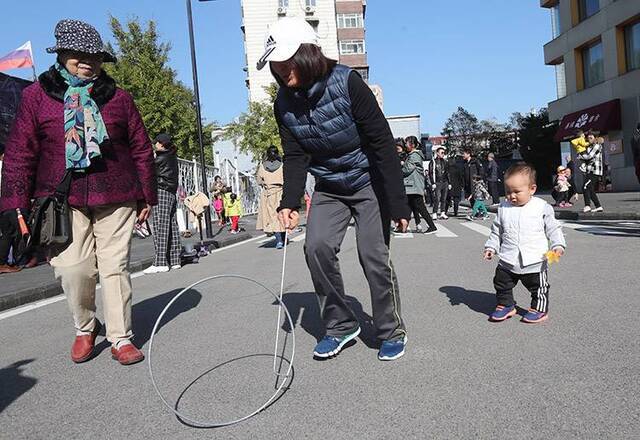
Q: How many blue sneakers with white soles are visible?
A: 2